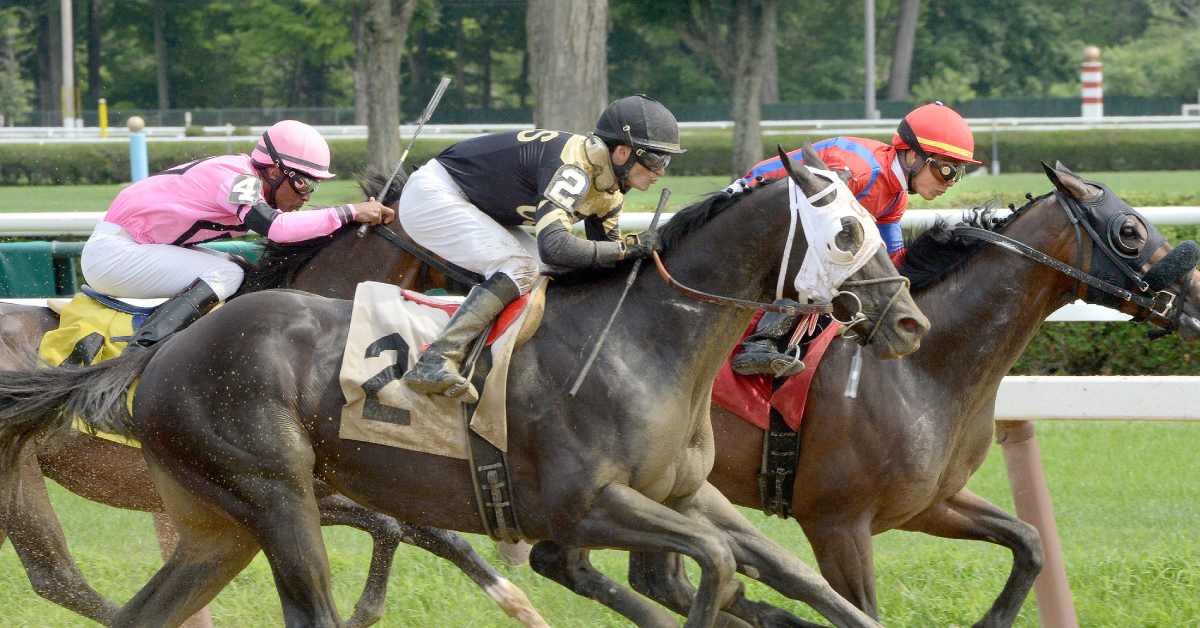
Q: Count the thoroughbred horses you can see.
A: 3